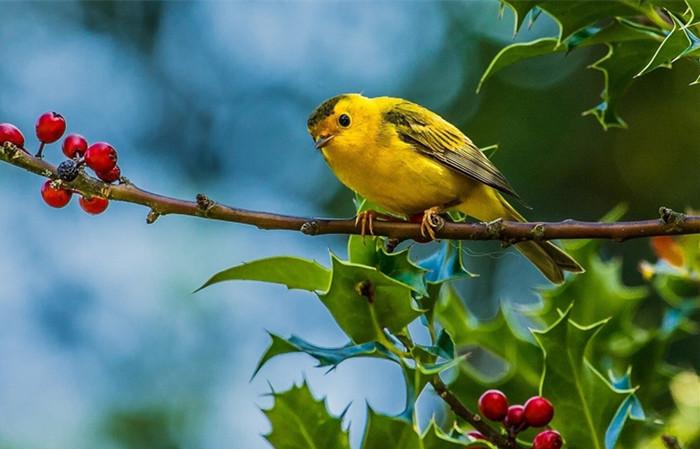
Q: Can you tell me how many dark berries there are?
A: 1